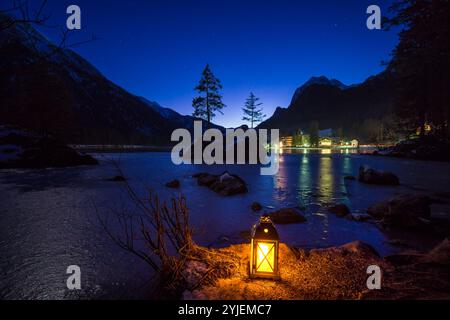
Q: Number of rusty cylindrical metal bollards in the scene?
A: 0